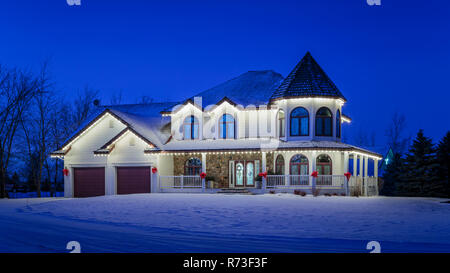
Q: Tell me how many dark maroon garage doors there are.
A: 2